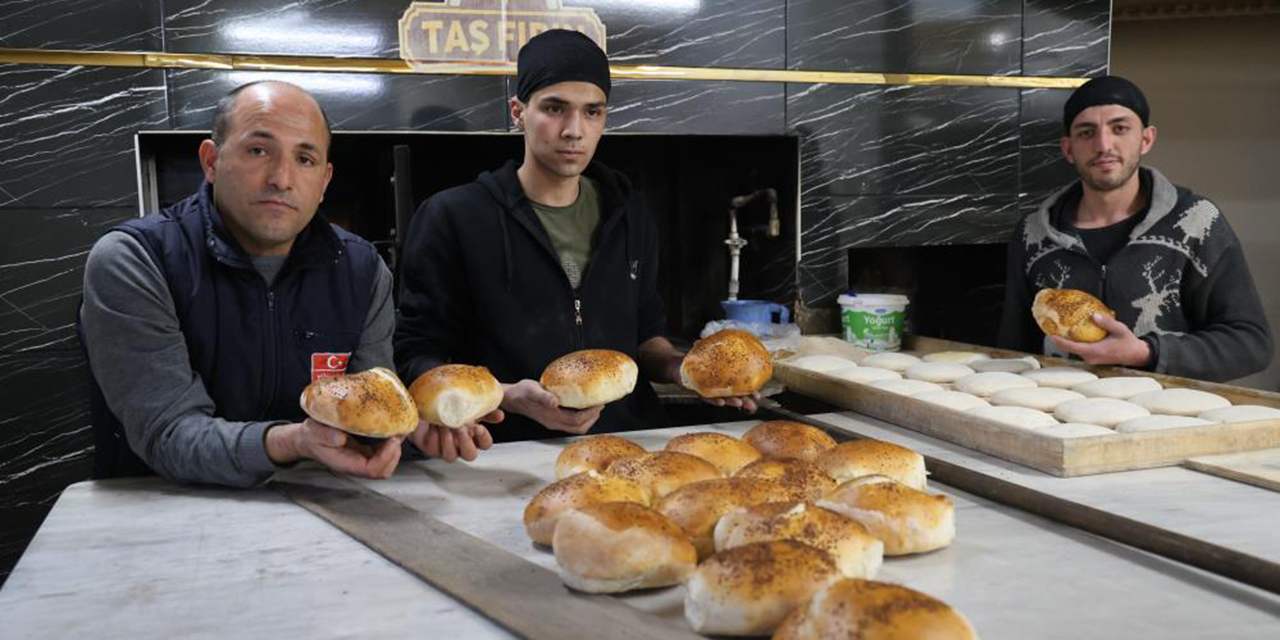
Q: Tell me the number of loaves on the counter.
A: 13